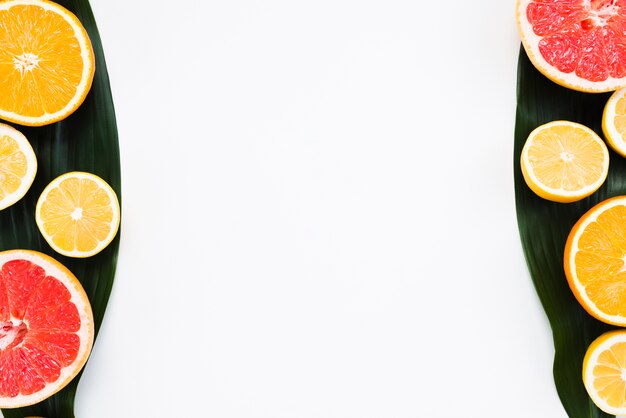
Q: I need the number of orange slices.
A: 2